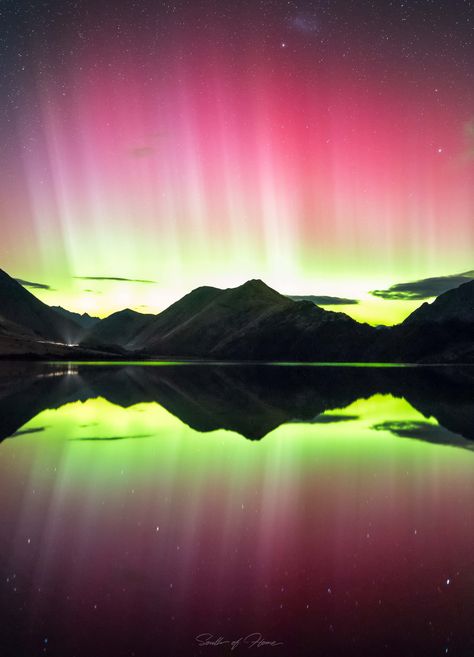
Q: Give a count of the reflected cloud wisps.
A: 4